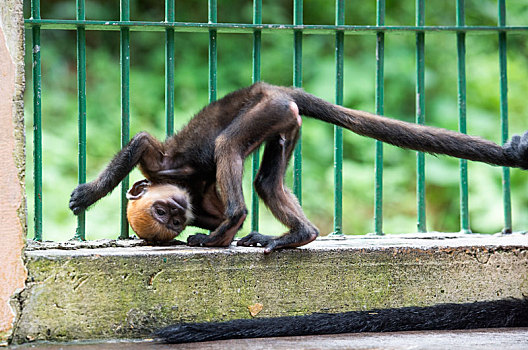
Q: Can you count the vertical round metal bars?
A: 12